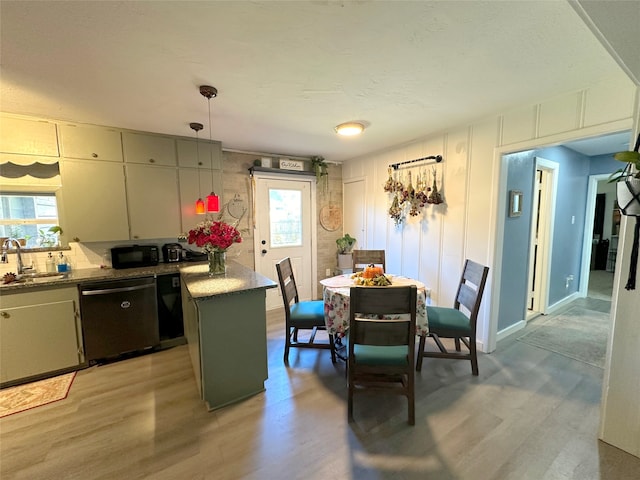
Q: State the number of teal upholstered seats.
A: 3